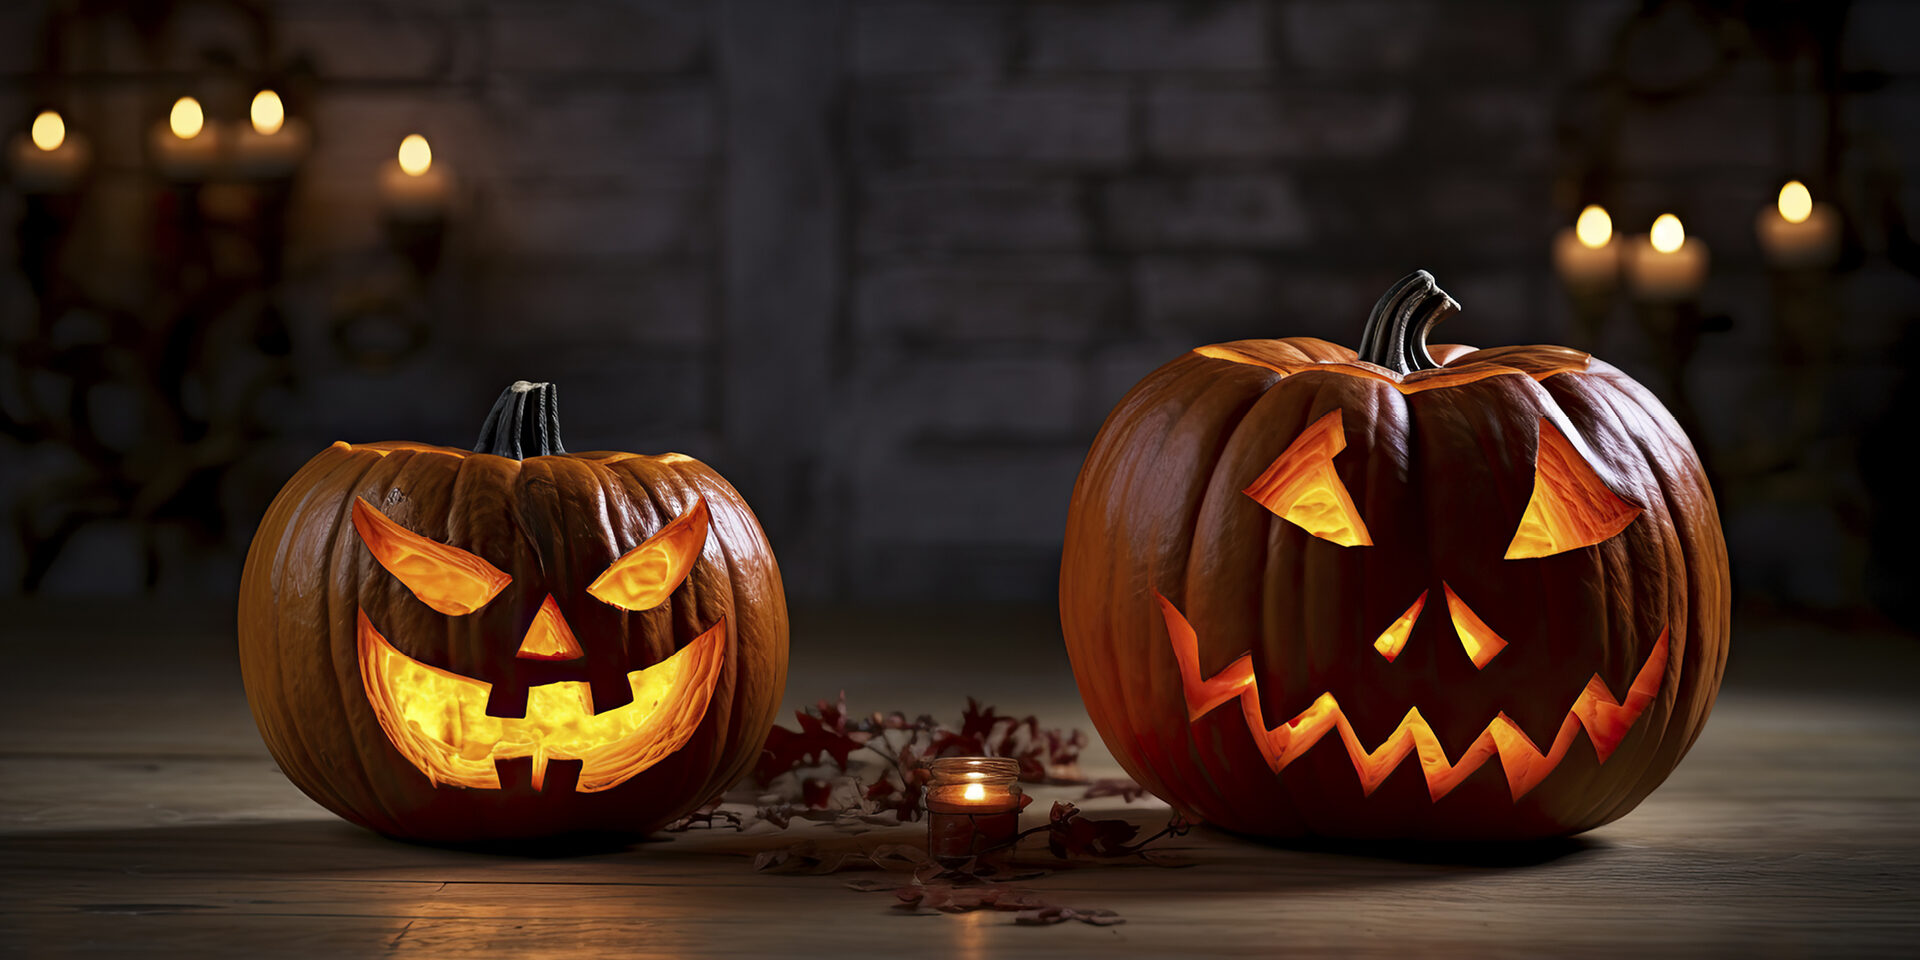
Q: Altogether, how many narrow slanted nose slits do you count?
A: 2